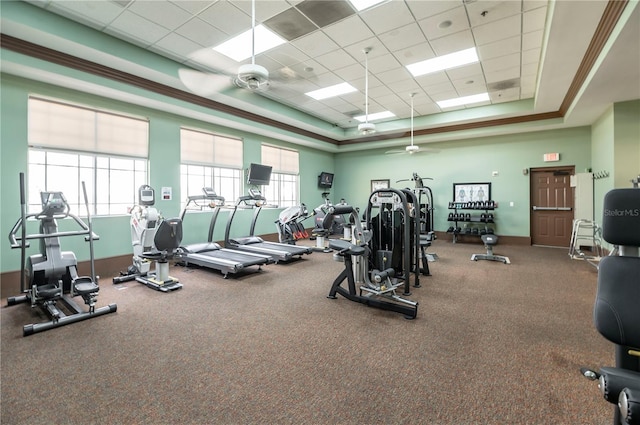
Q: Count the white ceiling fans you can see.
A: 3